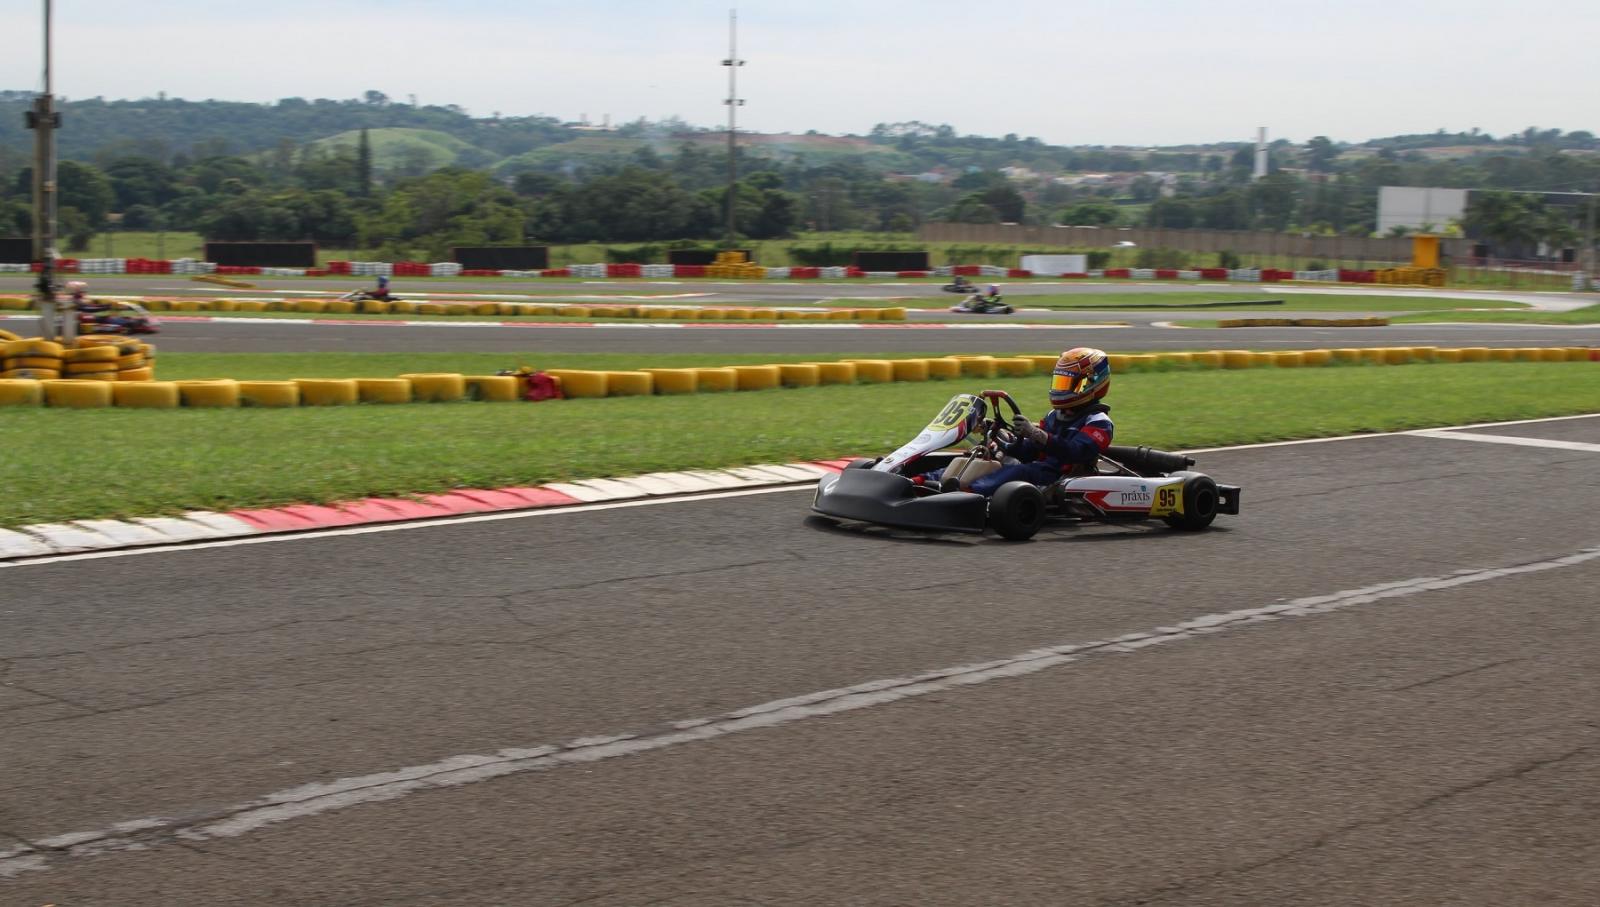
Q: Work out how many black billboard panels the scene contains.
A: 5